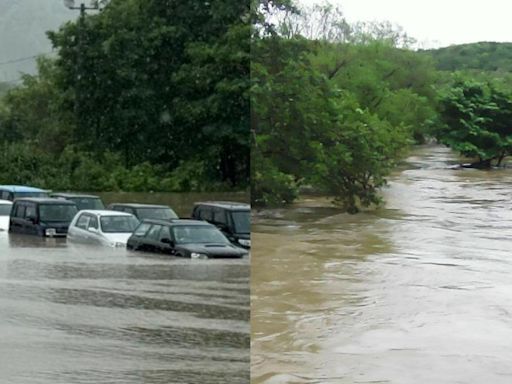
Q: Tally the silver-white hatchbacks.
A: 1